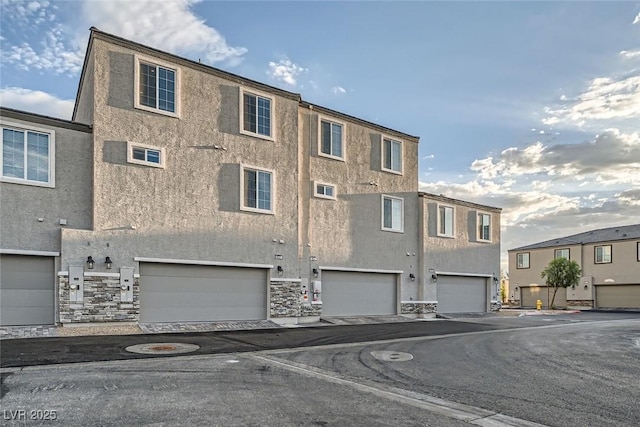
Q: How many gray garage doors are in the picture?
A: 4